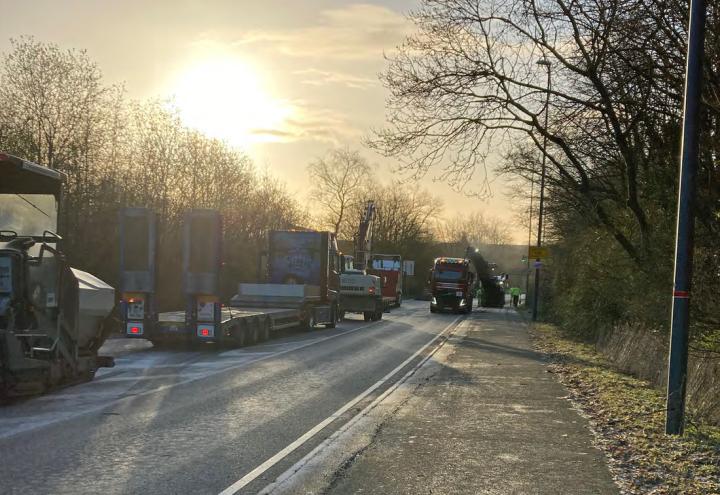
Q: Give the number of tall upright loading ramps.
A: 2